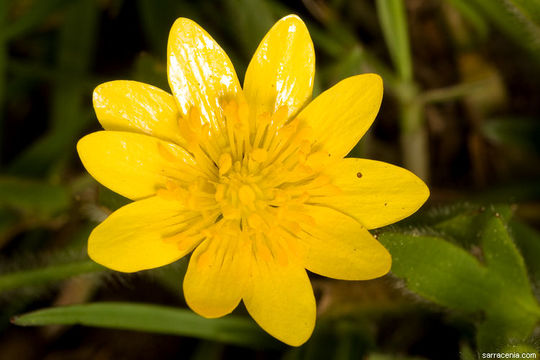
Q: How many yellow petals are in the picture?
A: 10